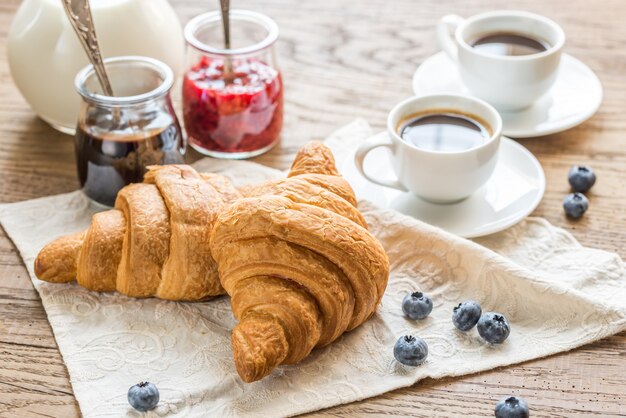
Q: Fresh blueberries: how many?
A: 8